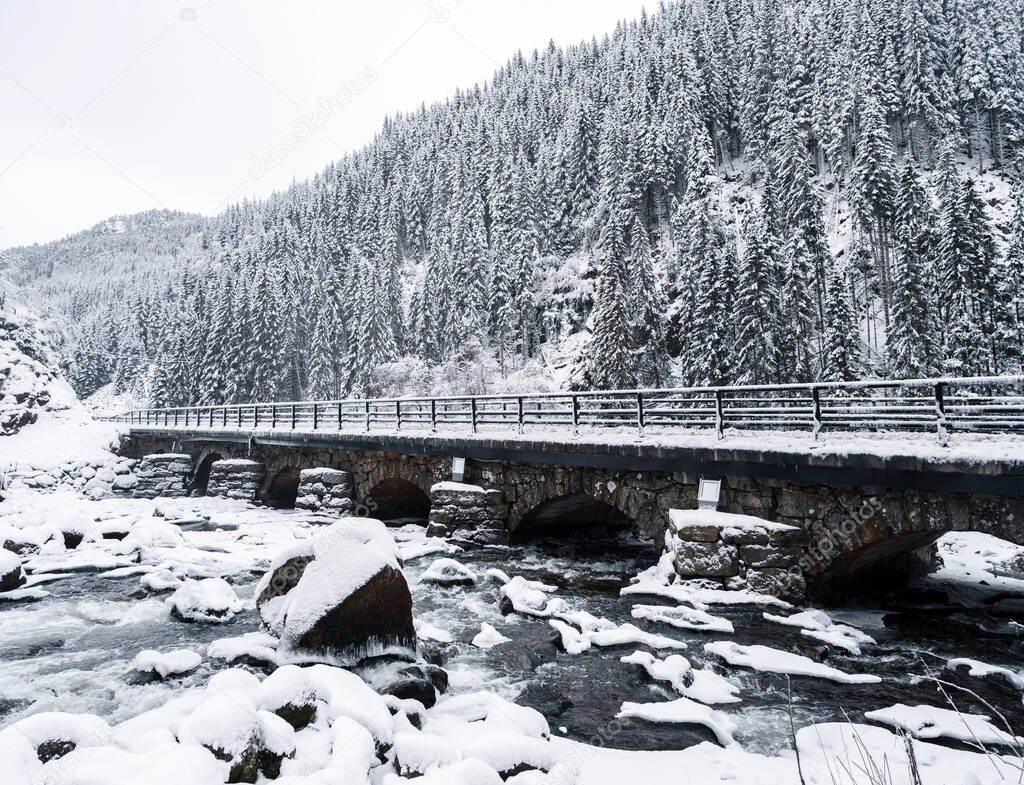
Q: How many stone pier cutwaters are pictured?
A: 5